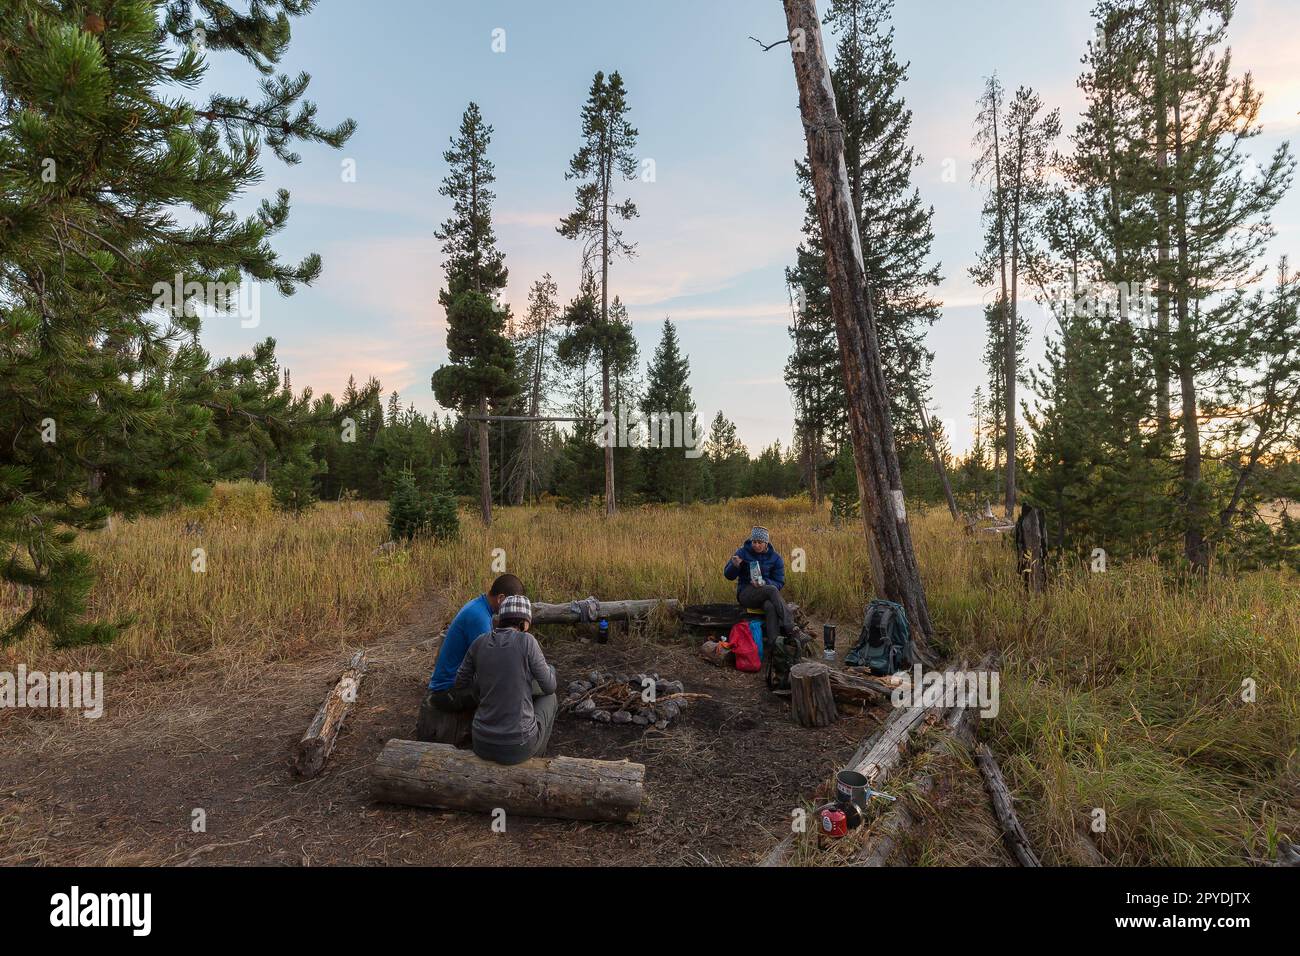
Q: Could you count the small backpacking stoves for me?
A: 2